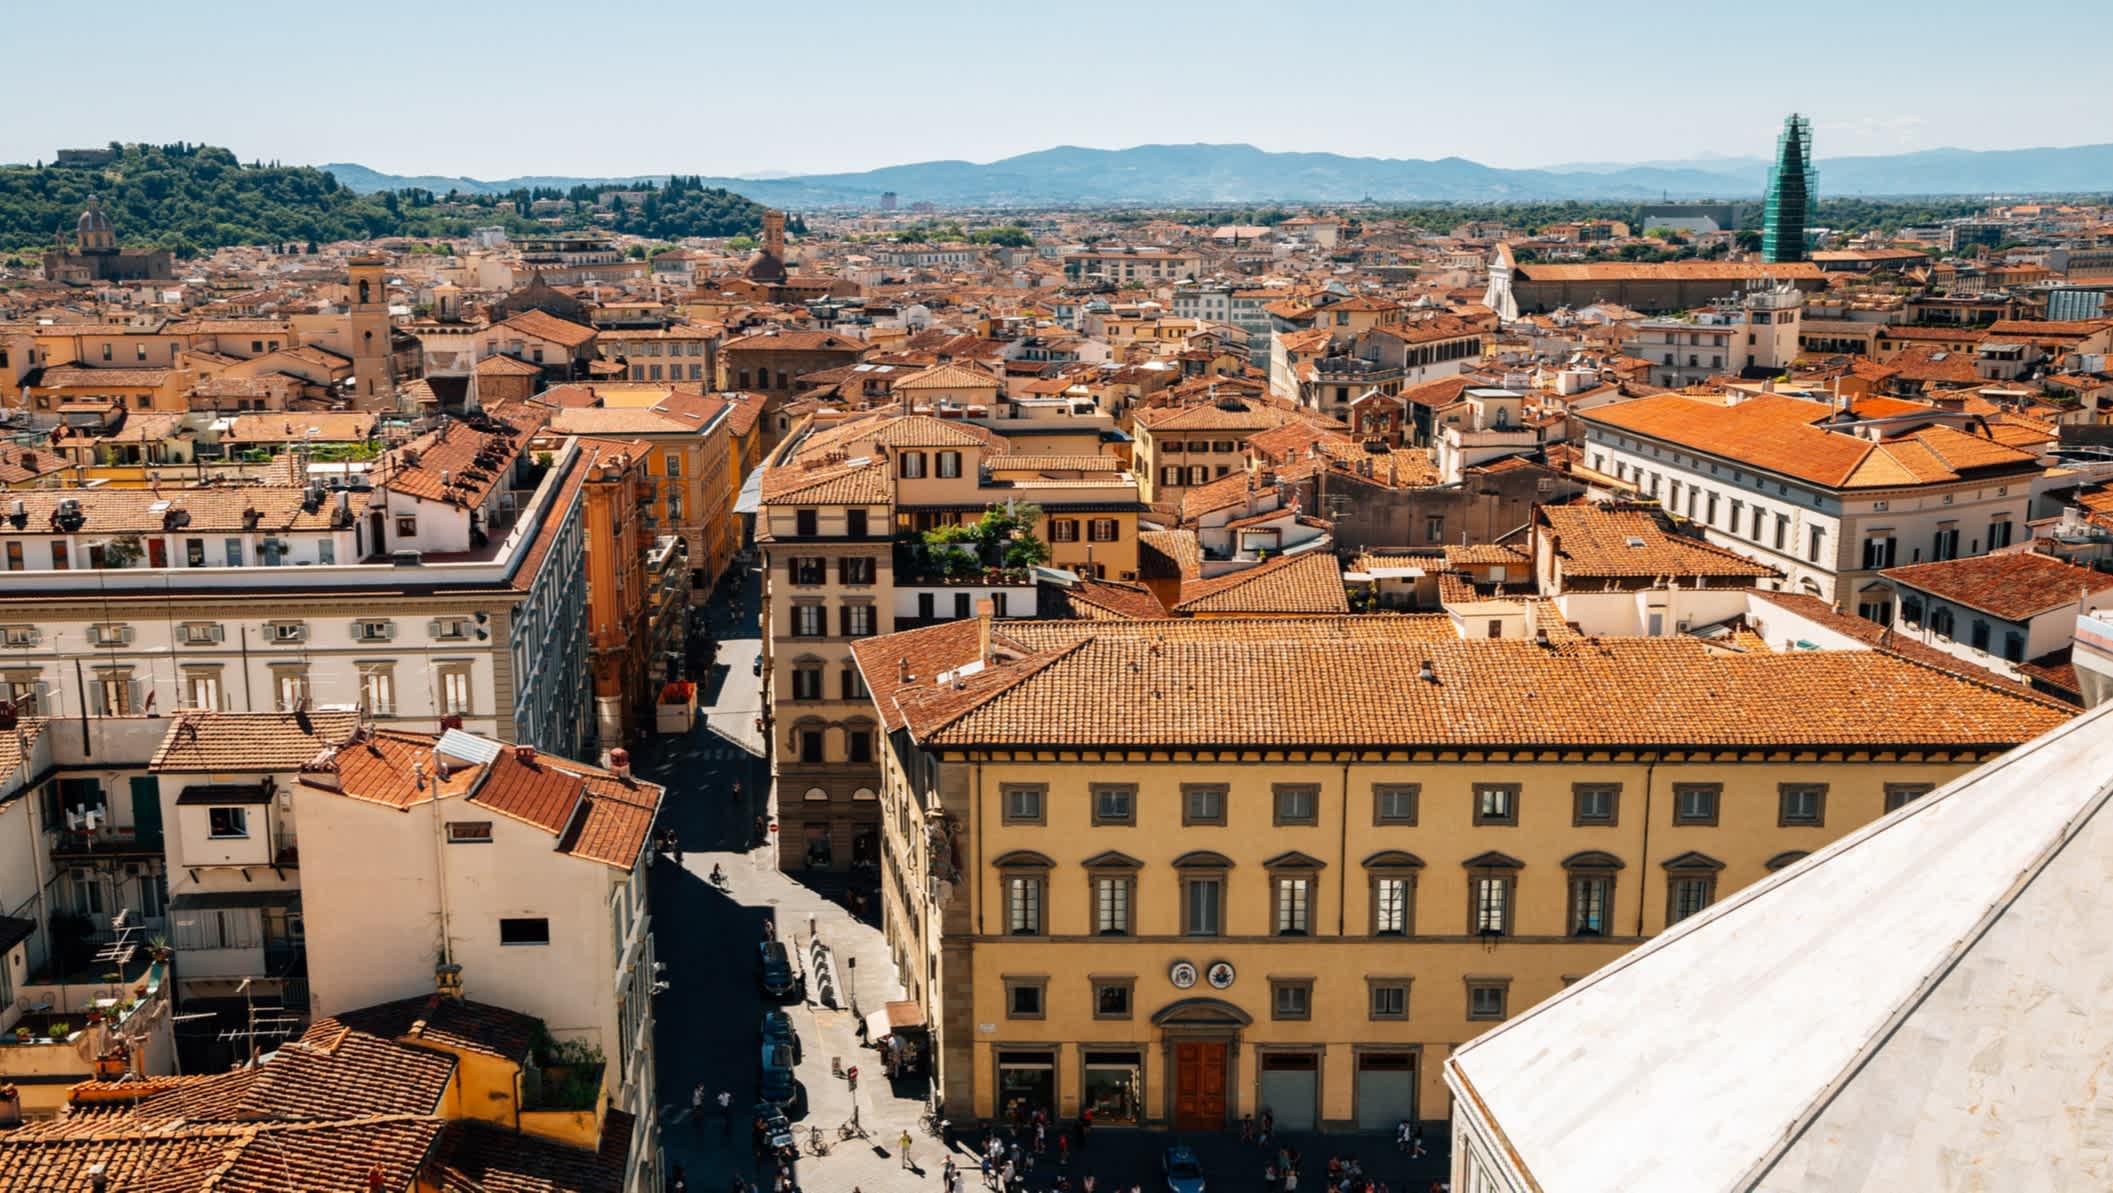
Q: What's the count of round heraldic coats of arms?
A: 2